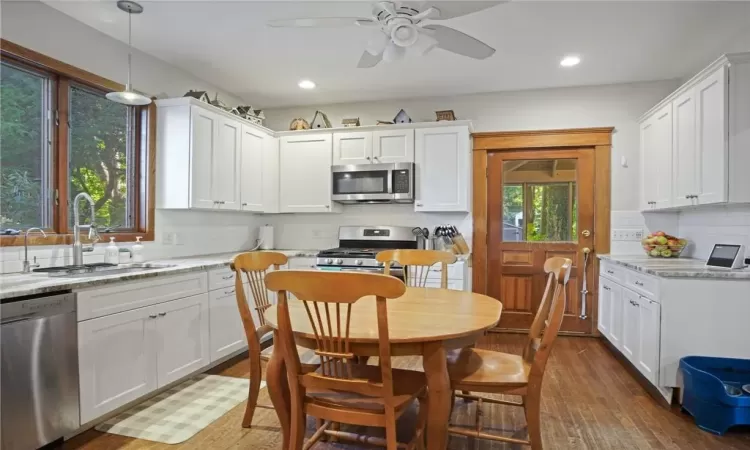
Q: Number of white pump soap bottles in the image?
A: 2